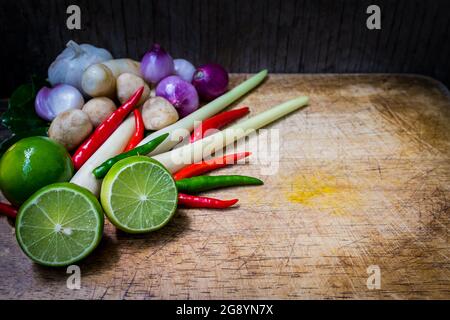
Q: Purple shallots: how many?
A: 4